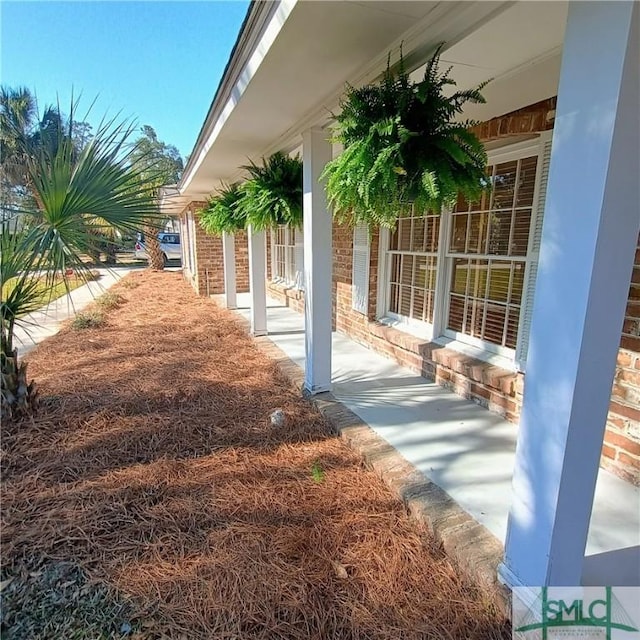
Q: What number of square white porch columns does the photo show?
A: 4